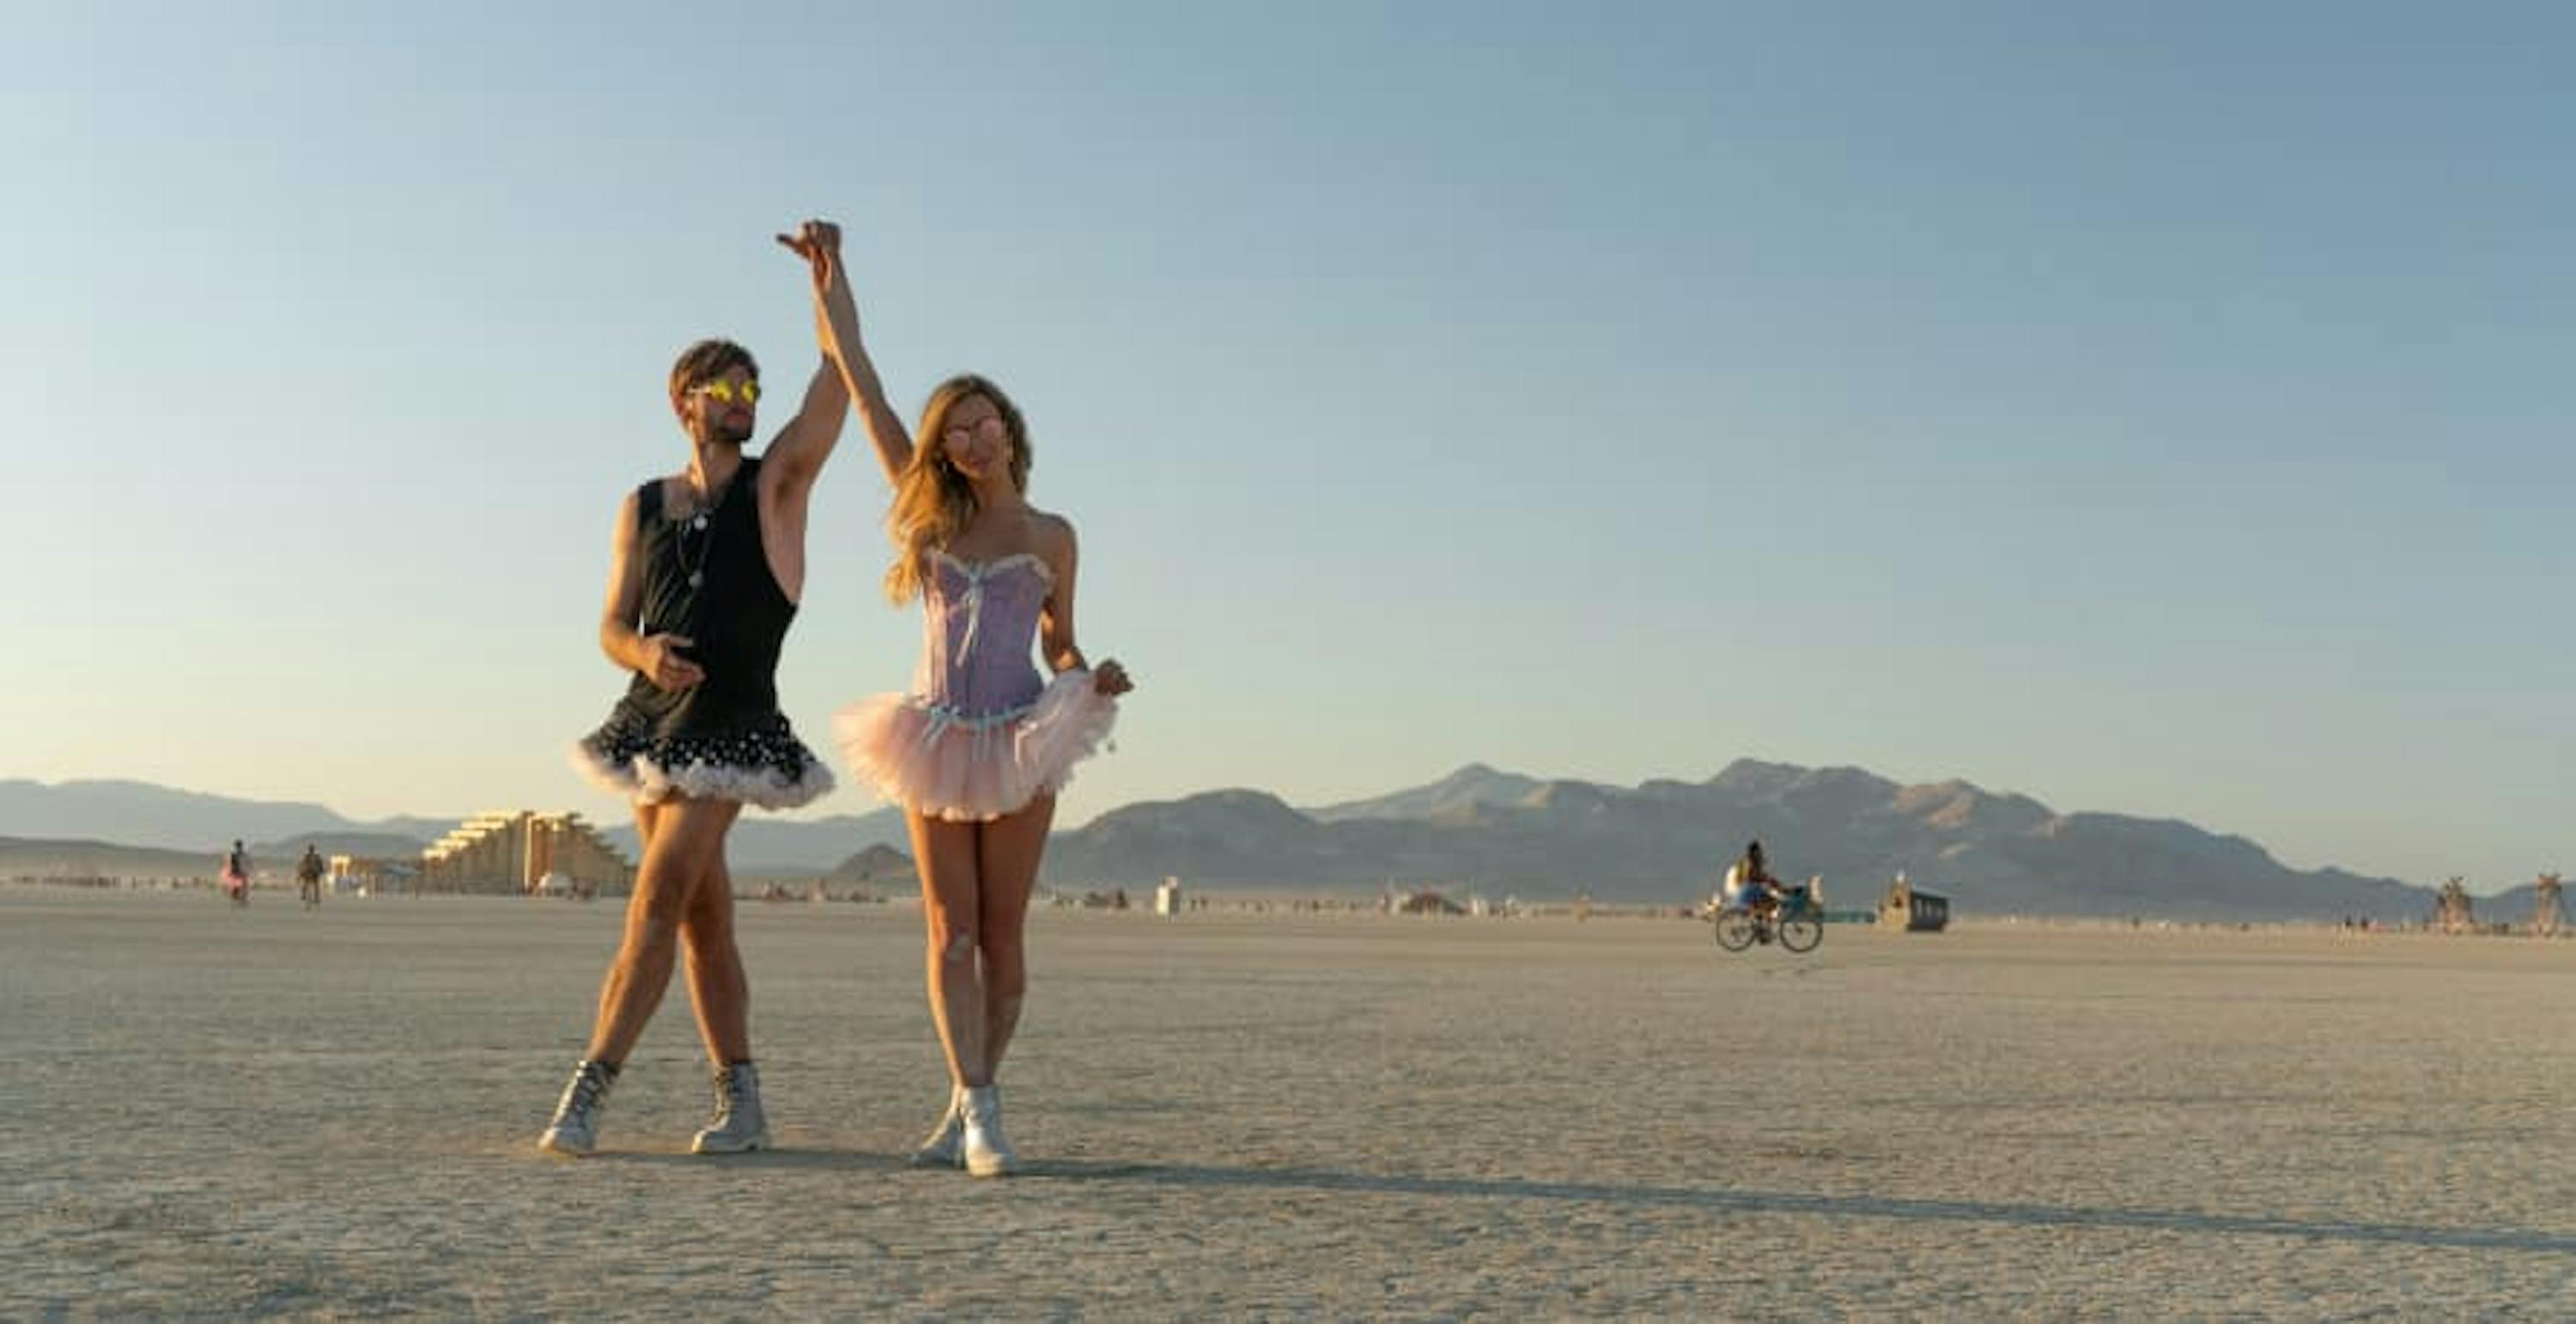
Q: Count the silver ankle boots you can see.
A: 4